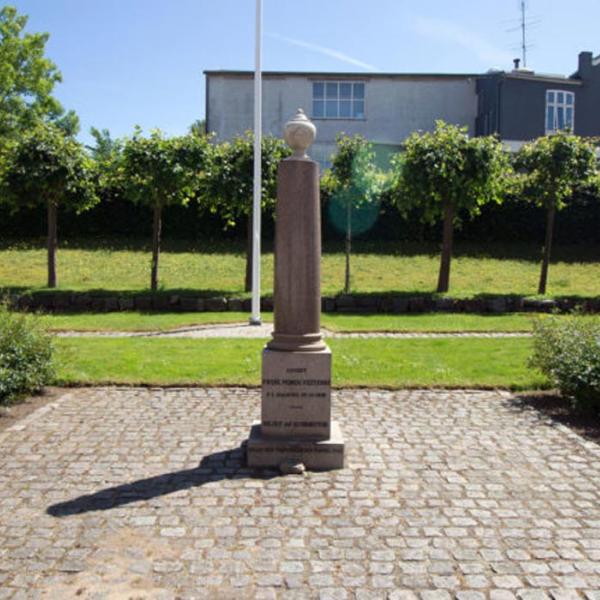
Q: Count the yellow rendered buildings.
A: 0